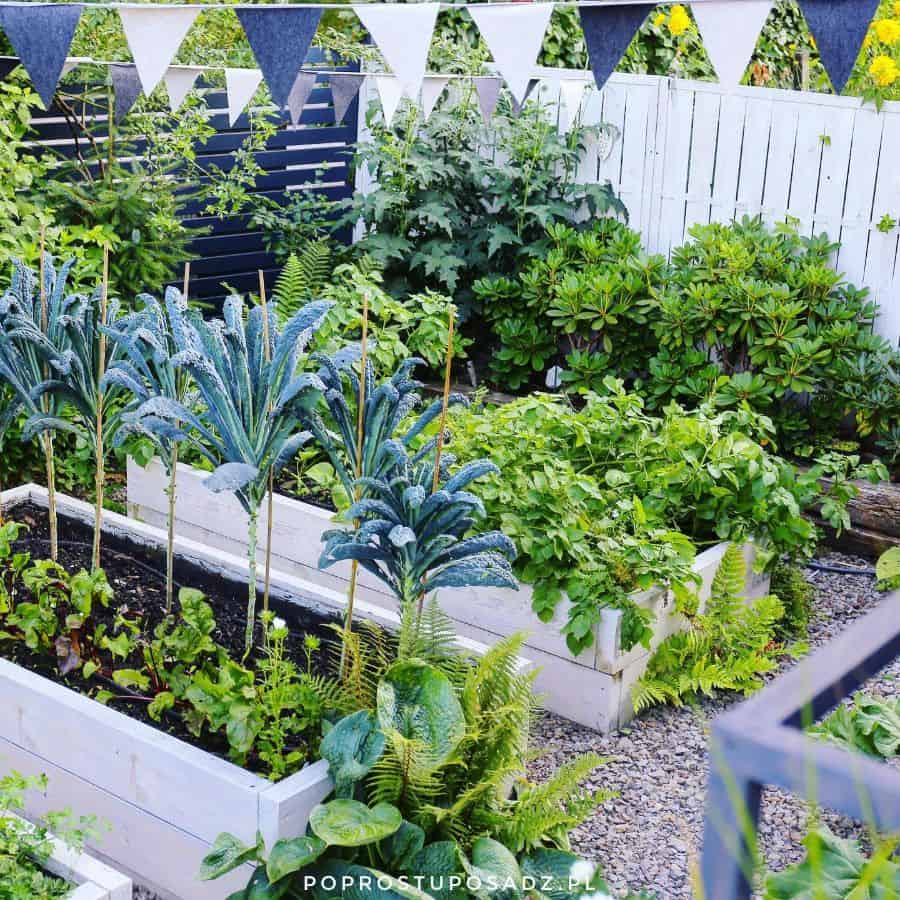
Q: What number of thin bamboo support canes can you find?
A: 6